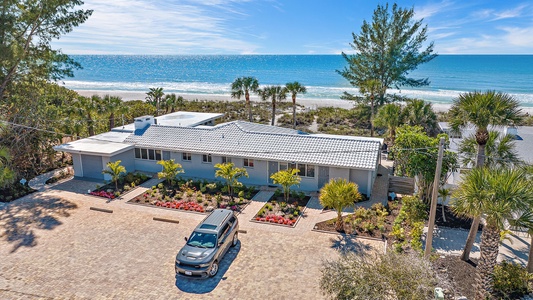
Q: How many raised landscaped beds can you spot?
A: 4